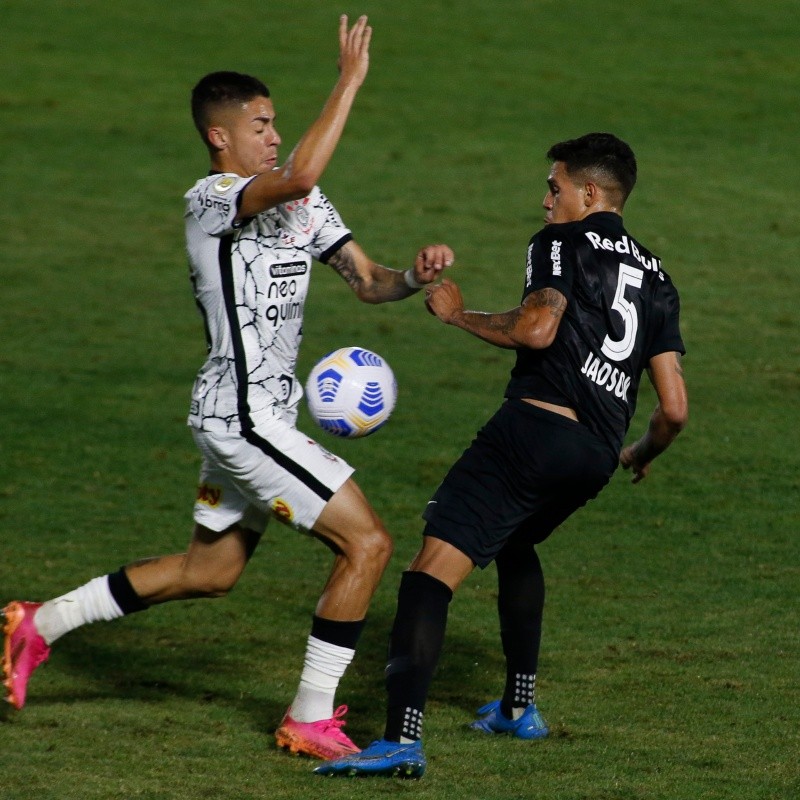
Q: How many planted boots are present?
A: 3